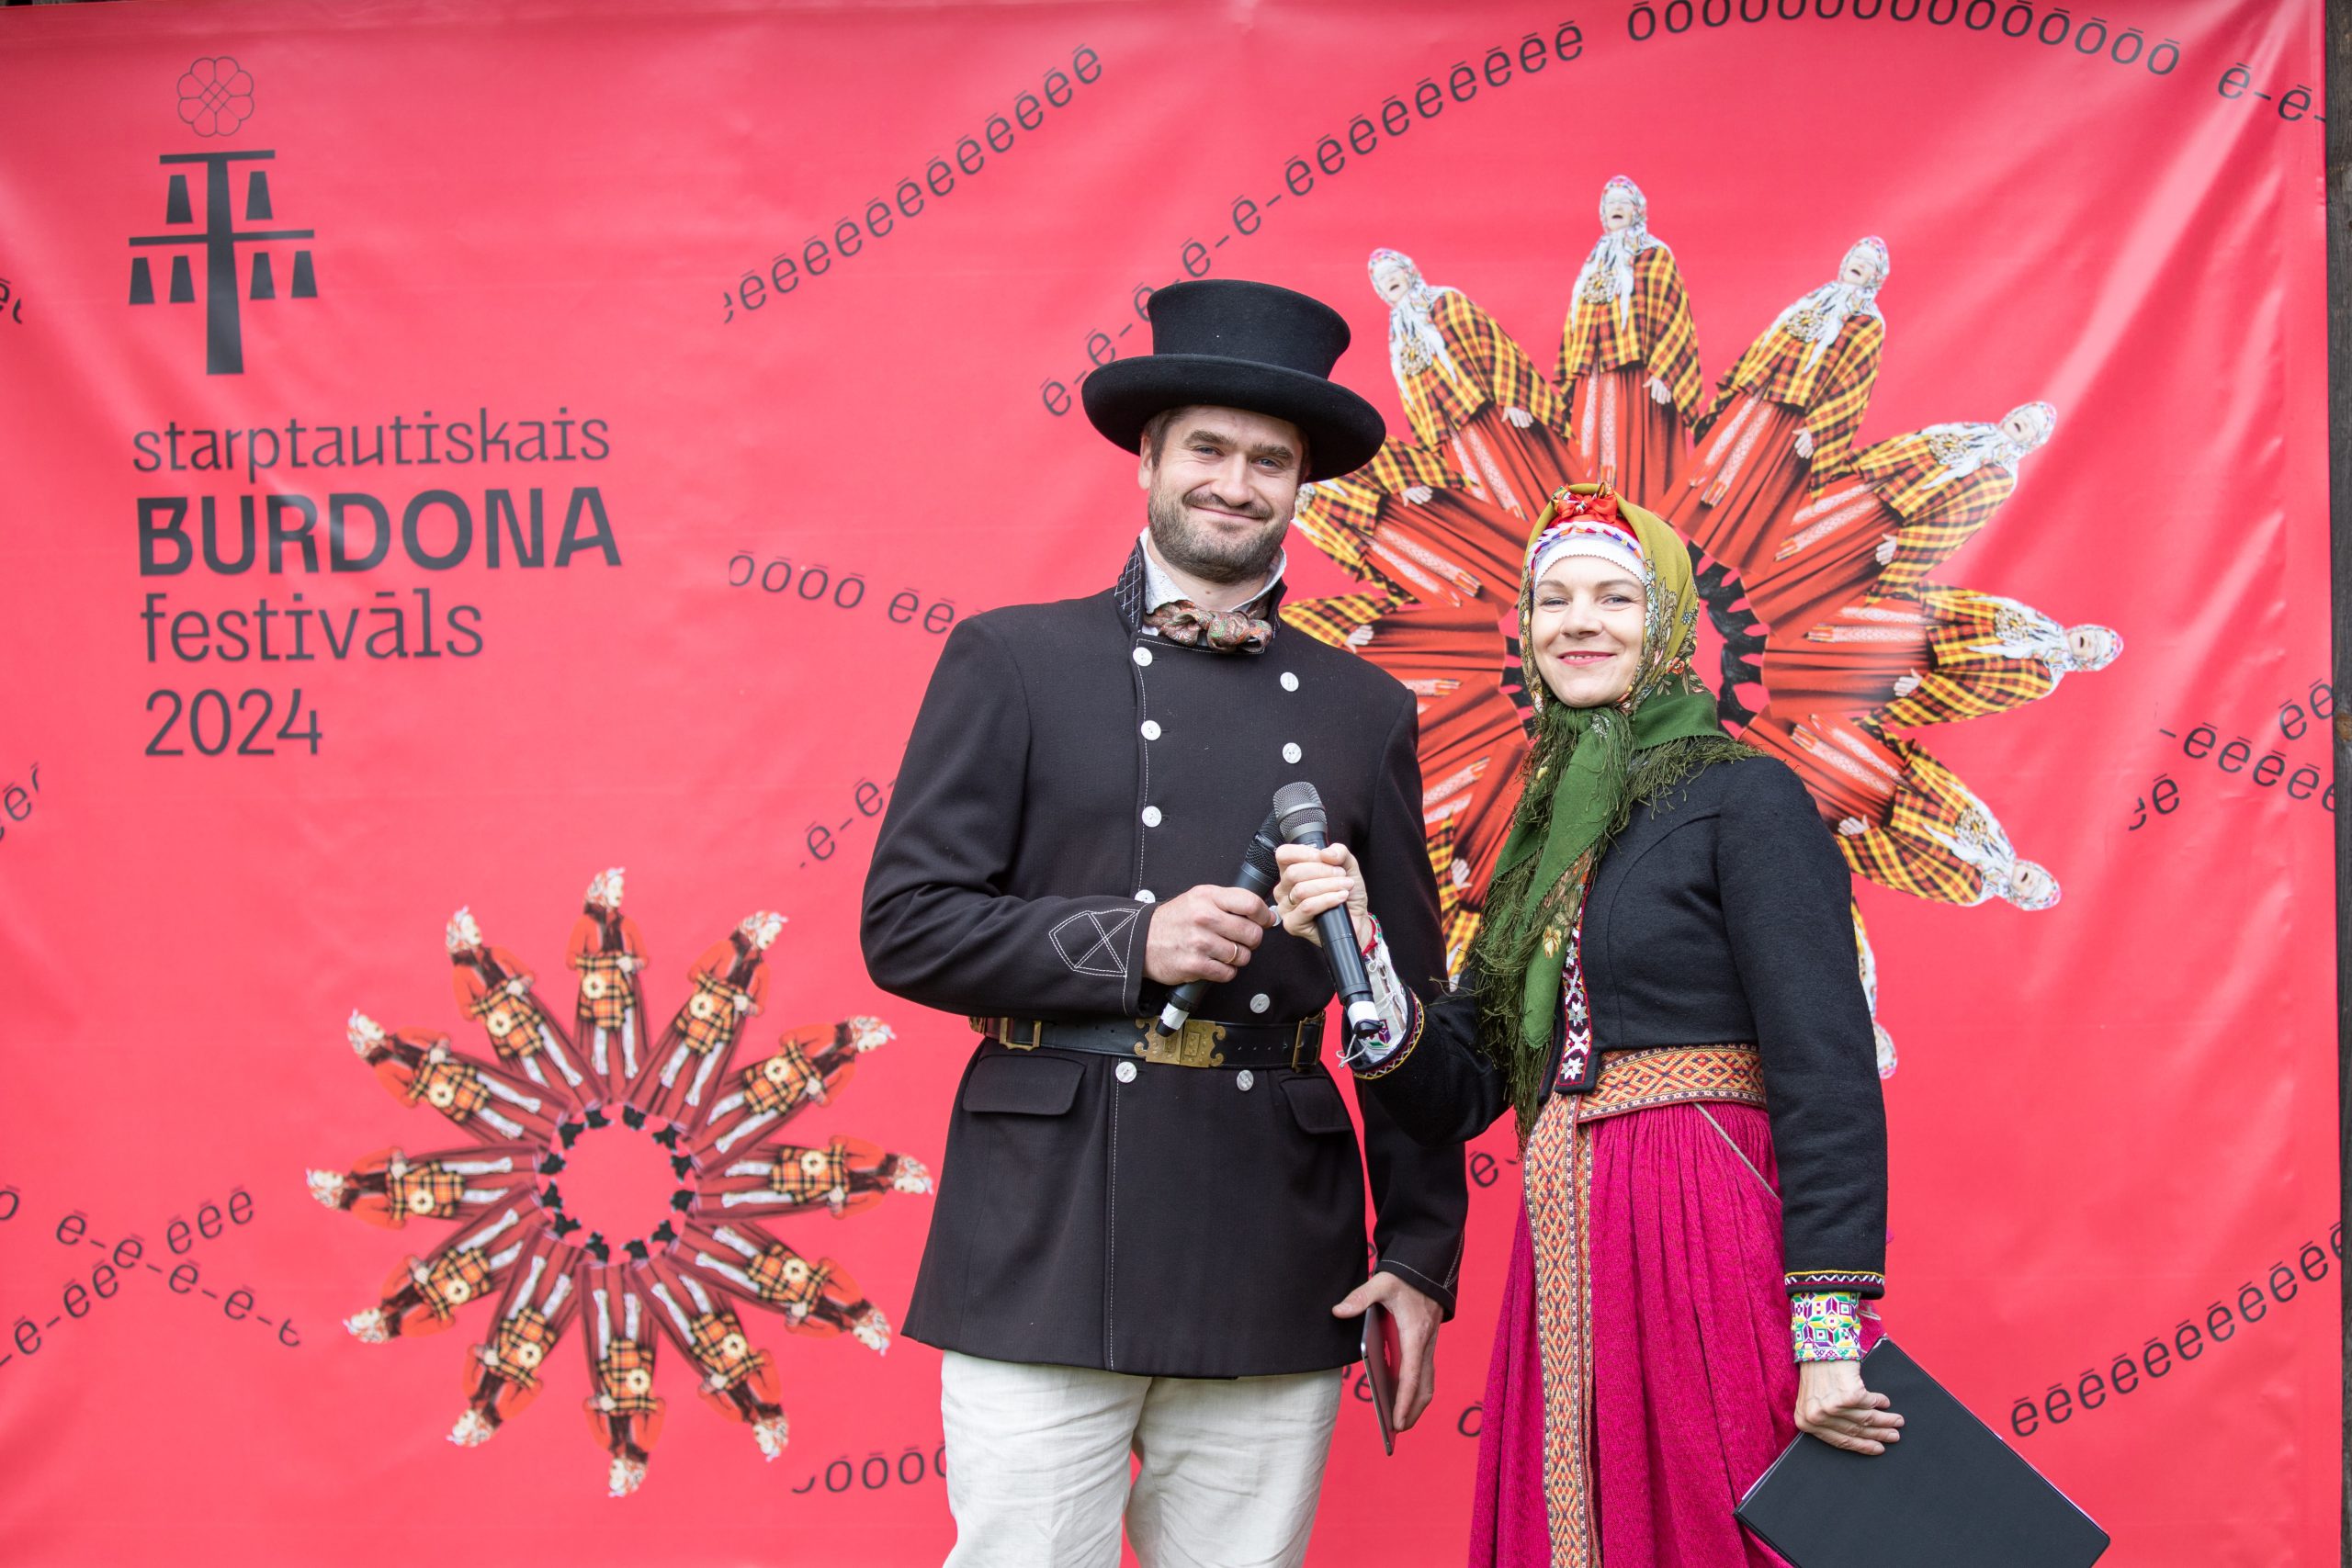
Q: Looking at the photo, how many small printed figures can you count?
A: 12